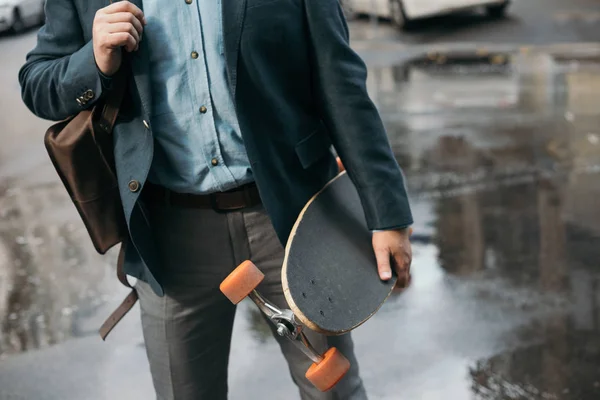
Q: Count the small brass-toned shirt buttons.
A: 4